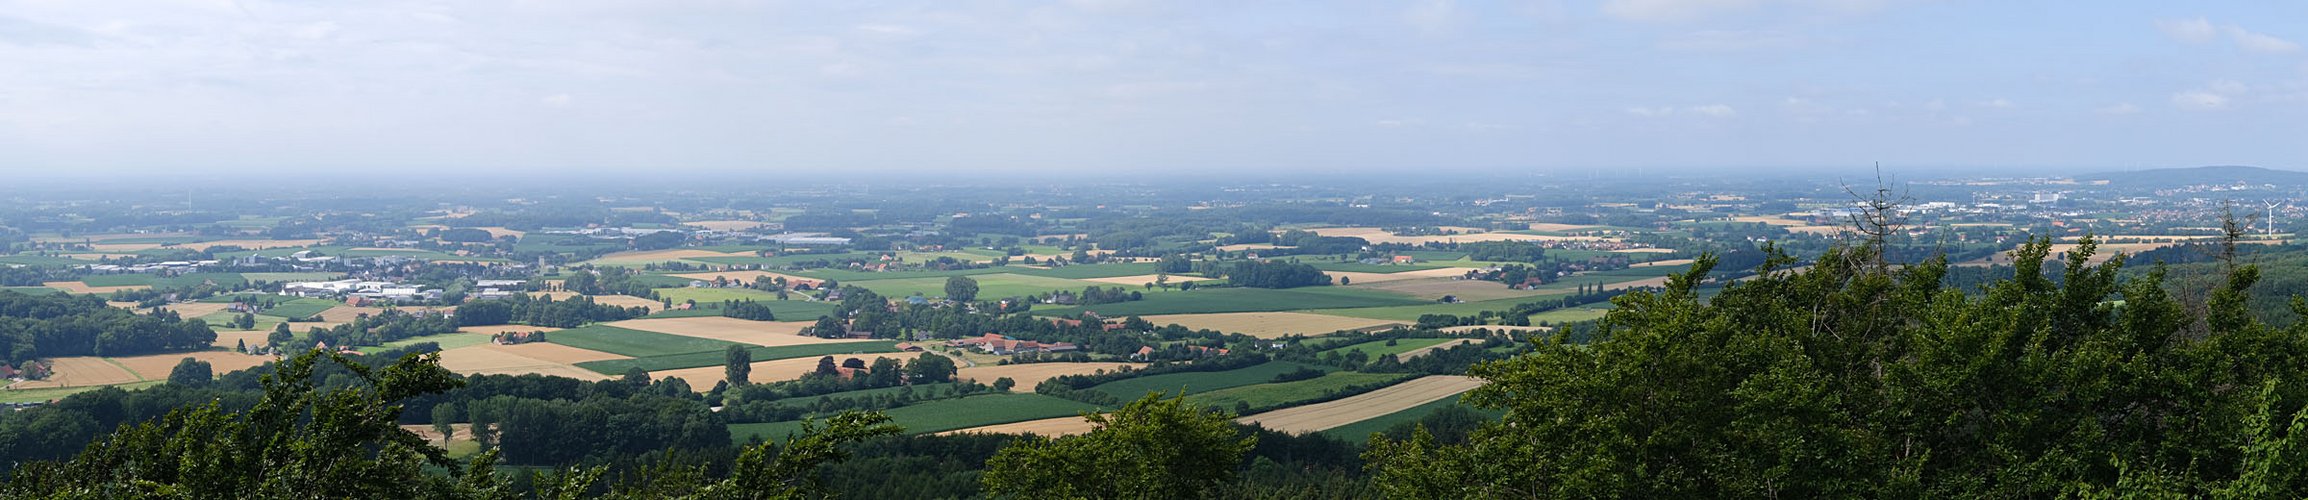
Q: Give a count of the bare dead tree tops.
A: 2